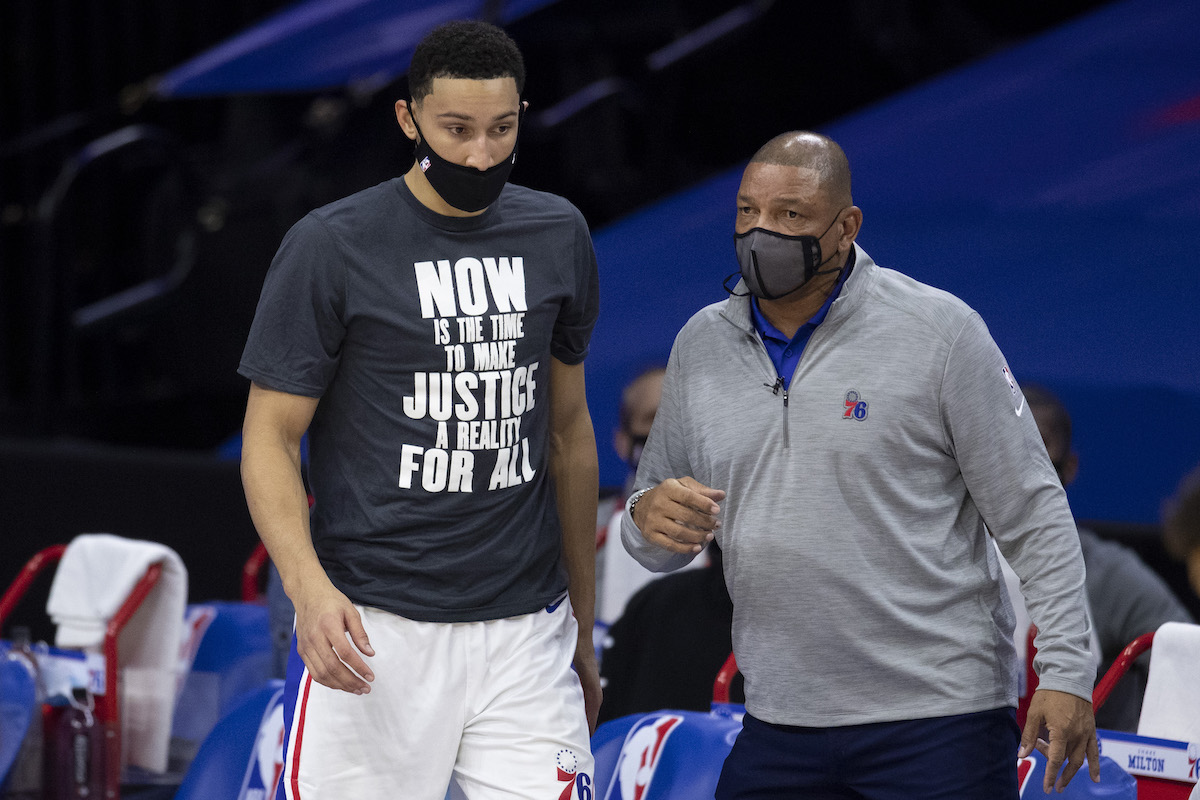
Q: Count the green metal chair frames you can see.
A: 0